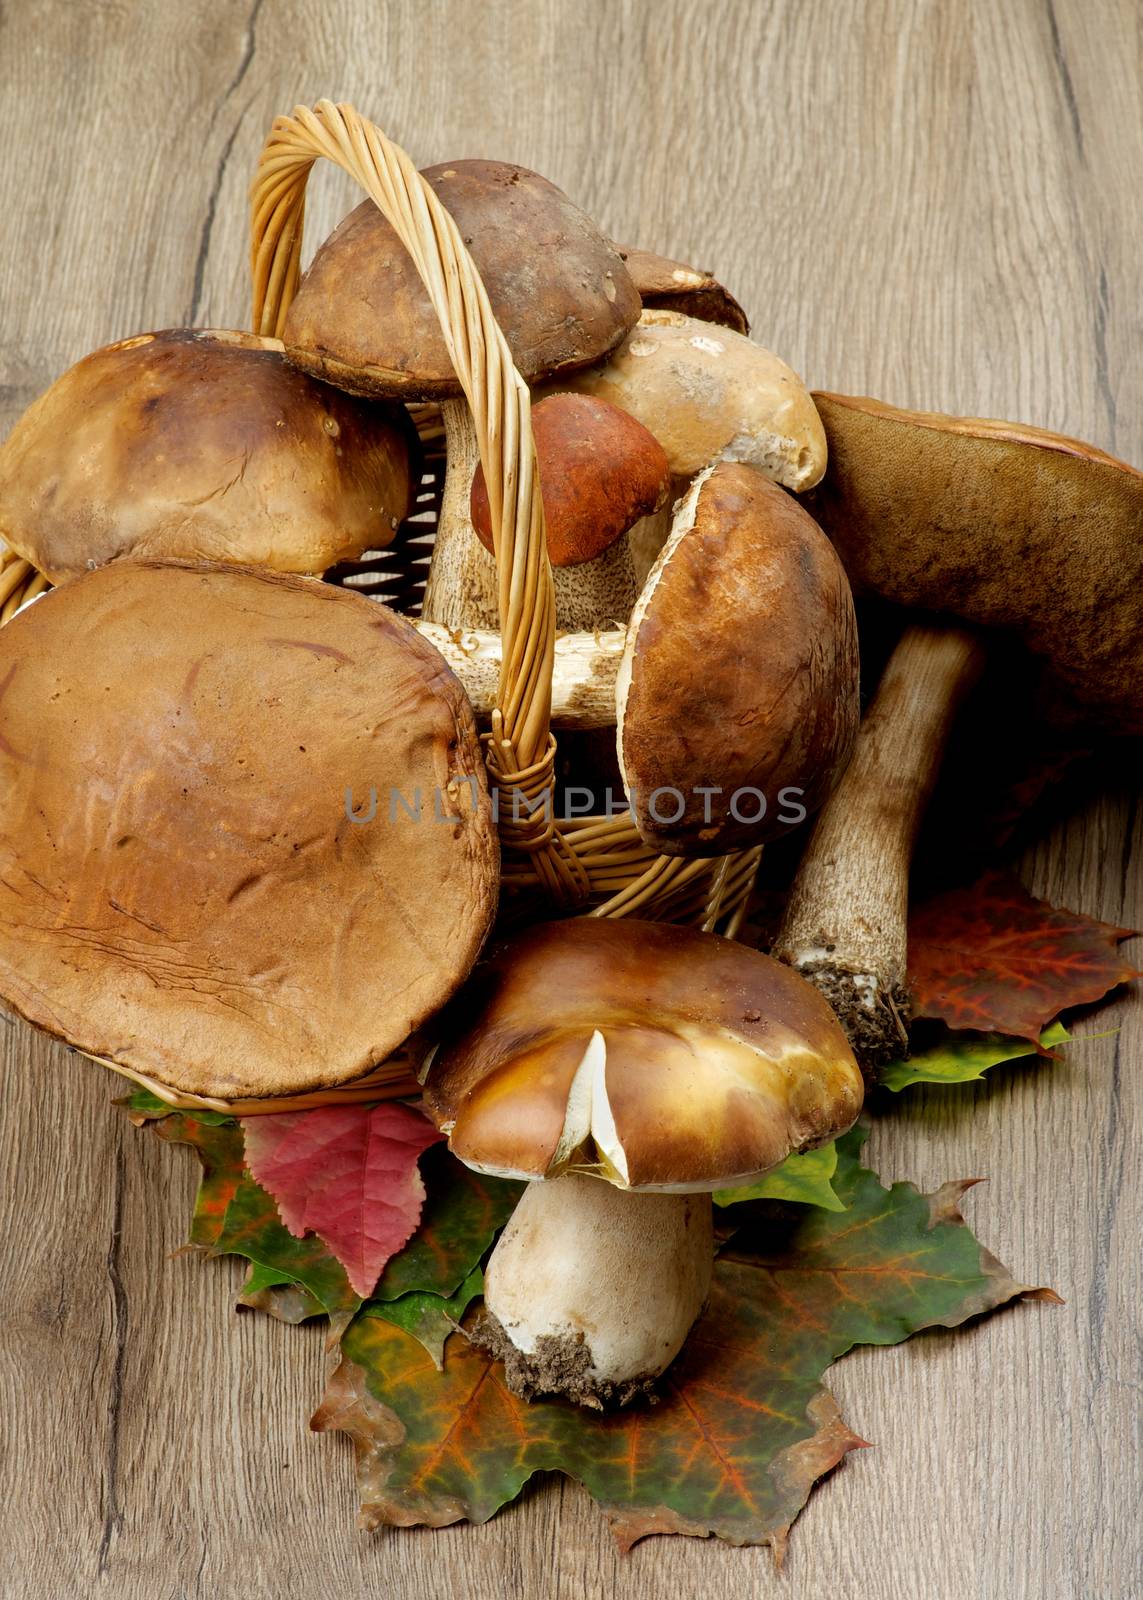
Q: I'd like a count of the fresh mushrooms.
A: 9